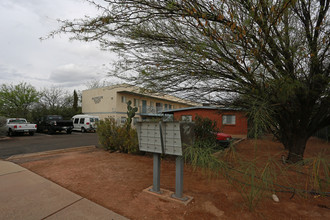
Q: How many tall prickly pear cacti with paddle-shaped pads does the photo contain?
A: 1